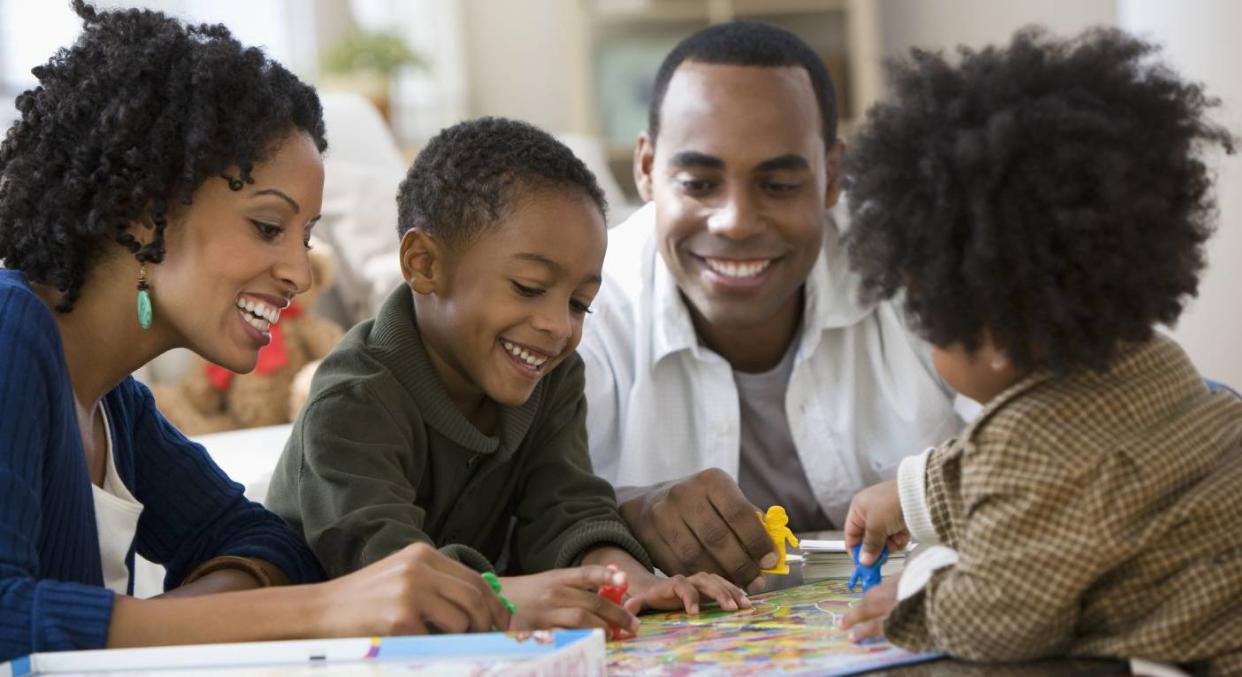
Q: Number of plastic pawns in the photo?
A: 4